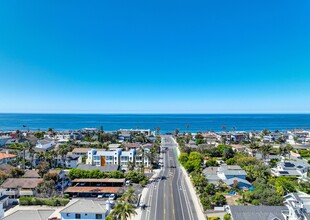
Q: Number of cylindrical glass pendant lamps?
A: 0